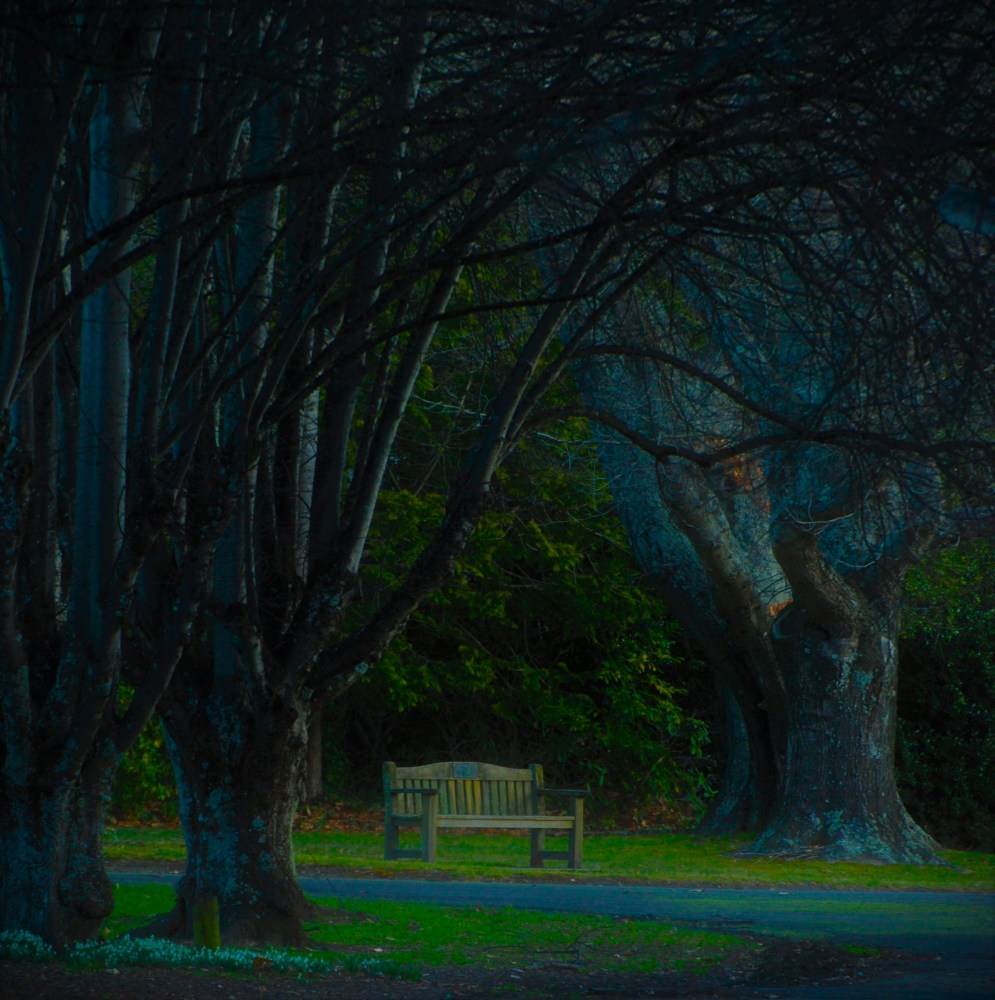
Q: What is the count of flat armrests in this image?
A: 2